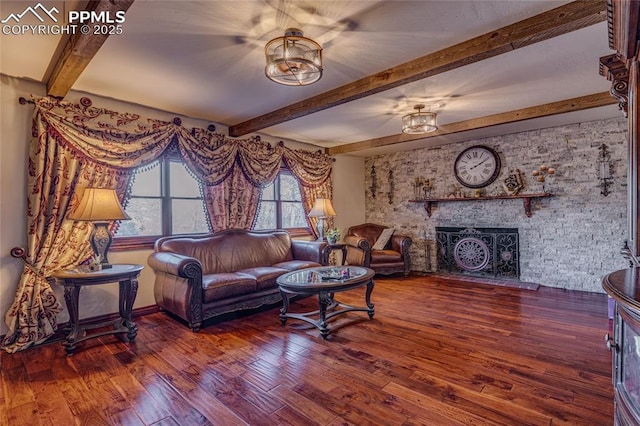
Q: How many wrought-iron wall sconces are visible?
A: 3